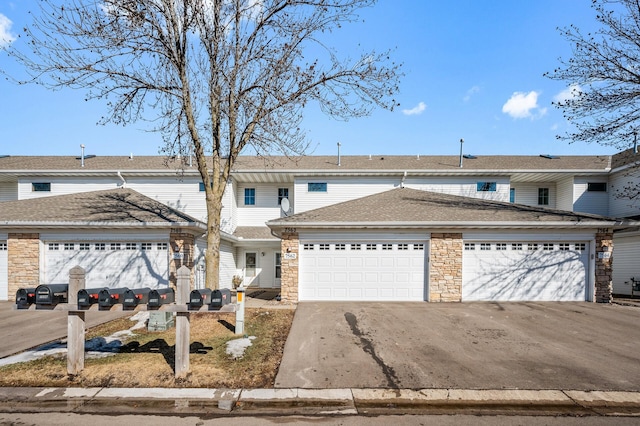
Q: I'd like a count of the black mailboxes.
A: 8